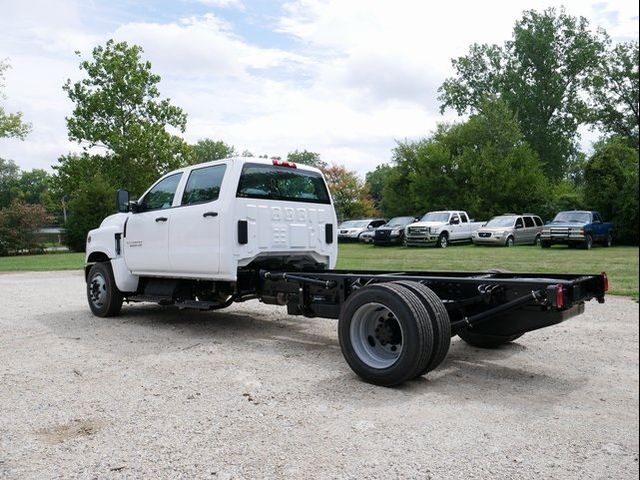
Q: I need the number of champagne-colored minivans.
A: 1